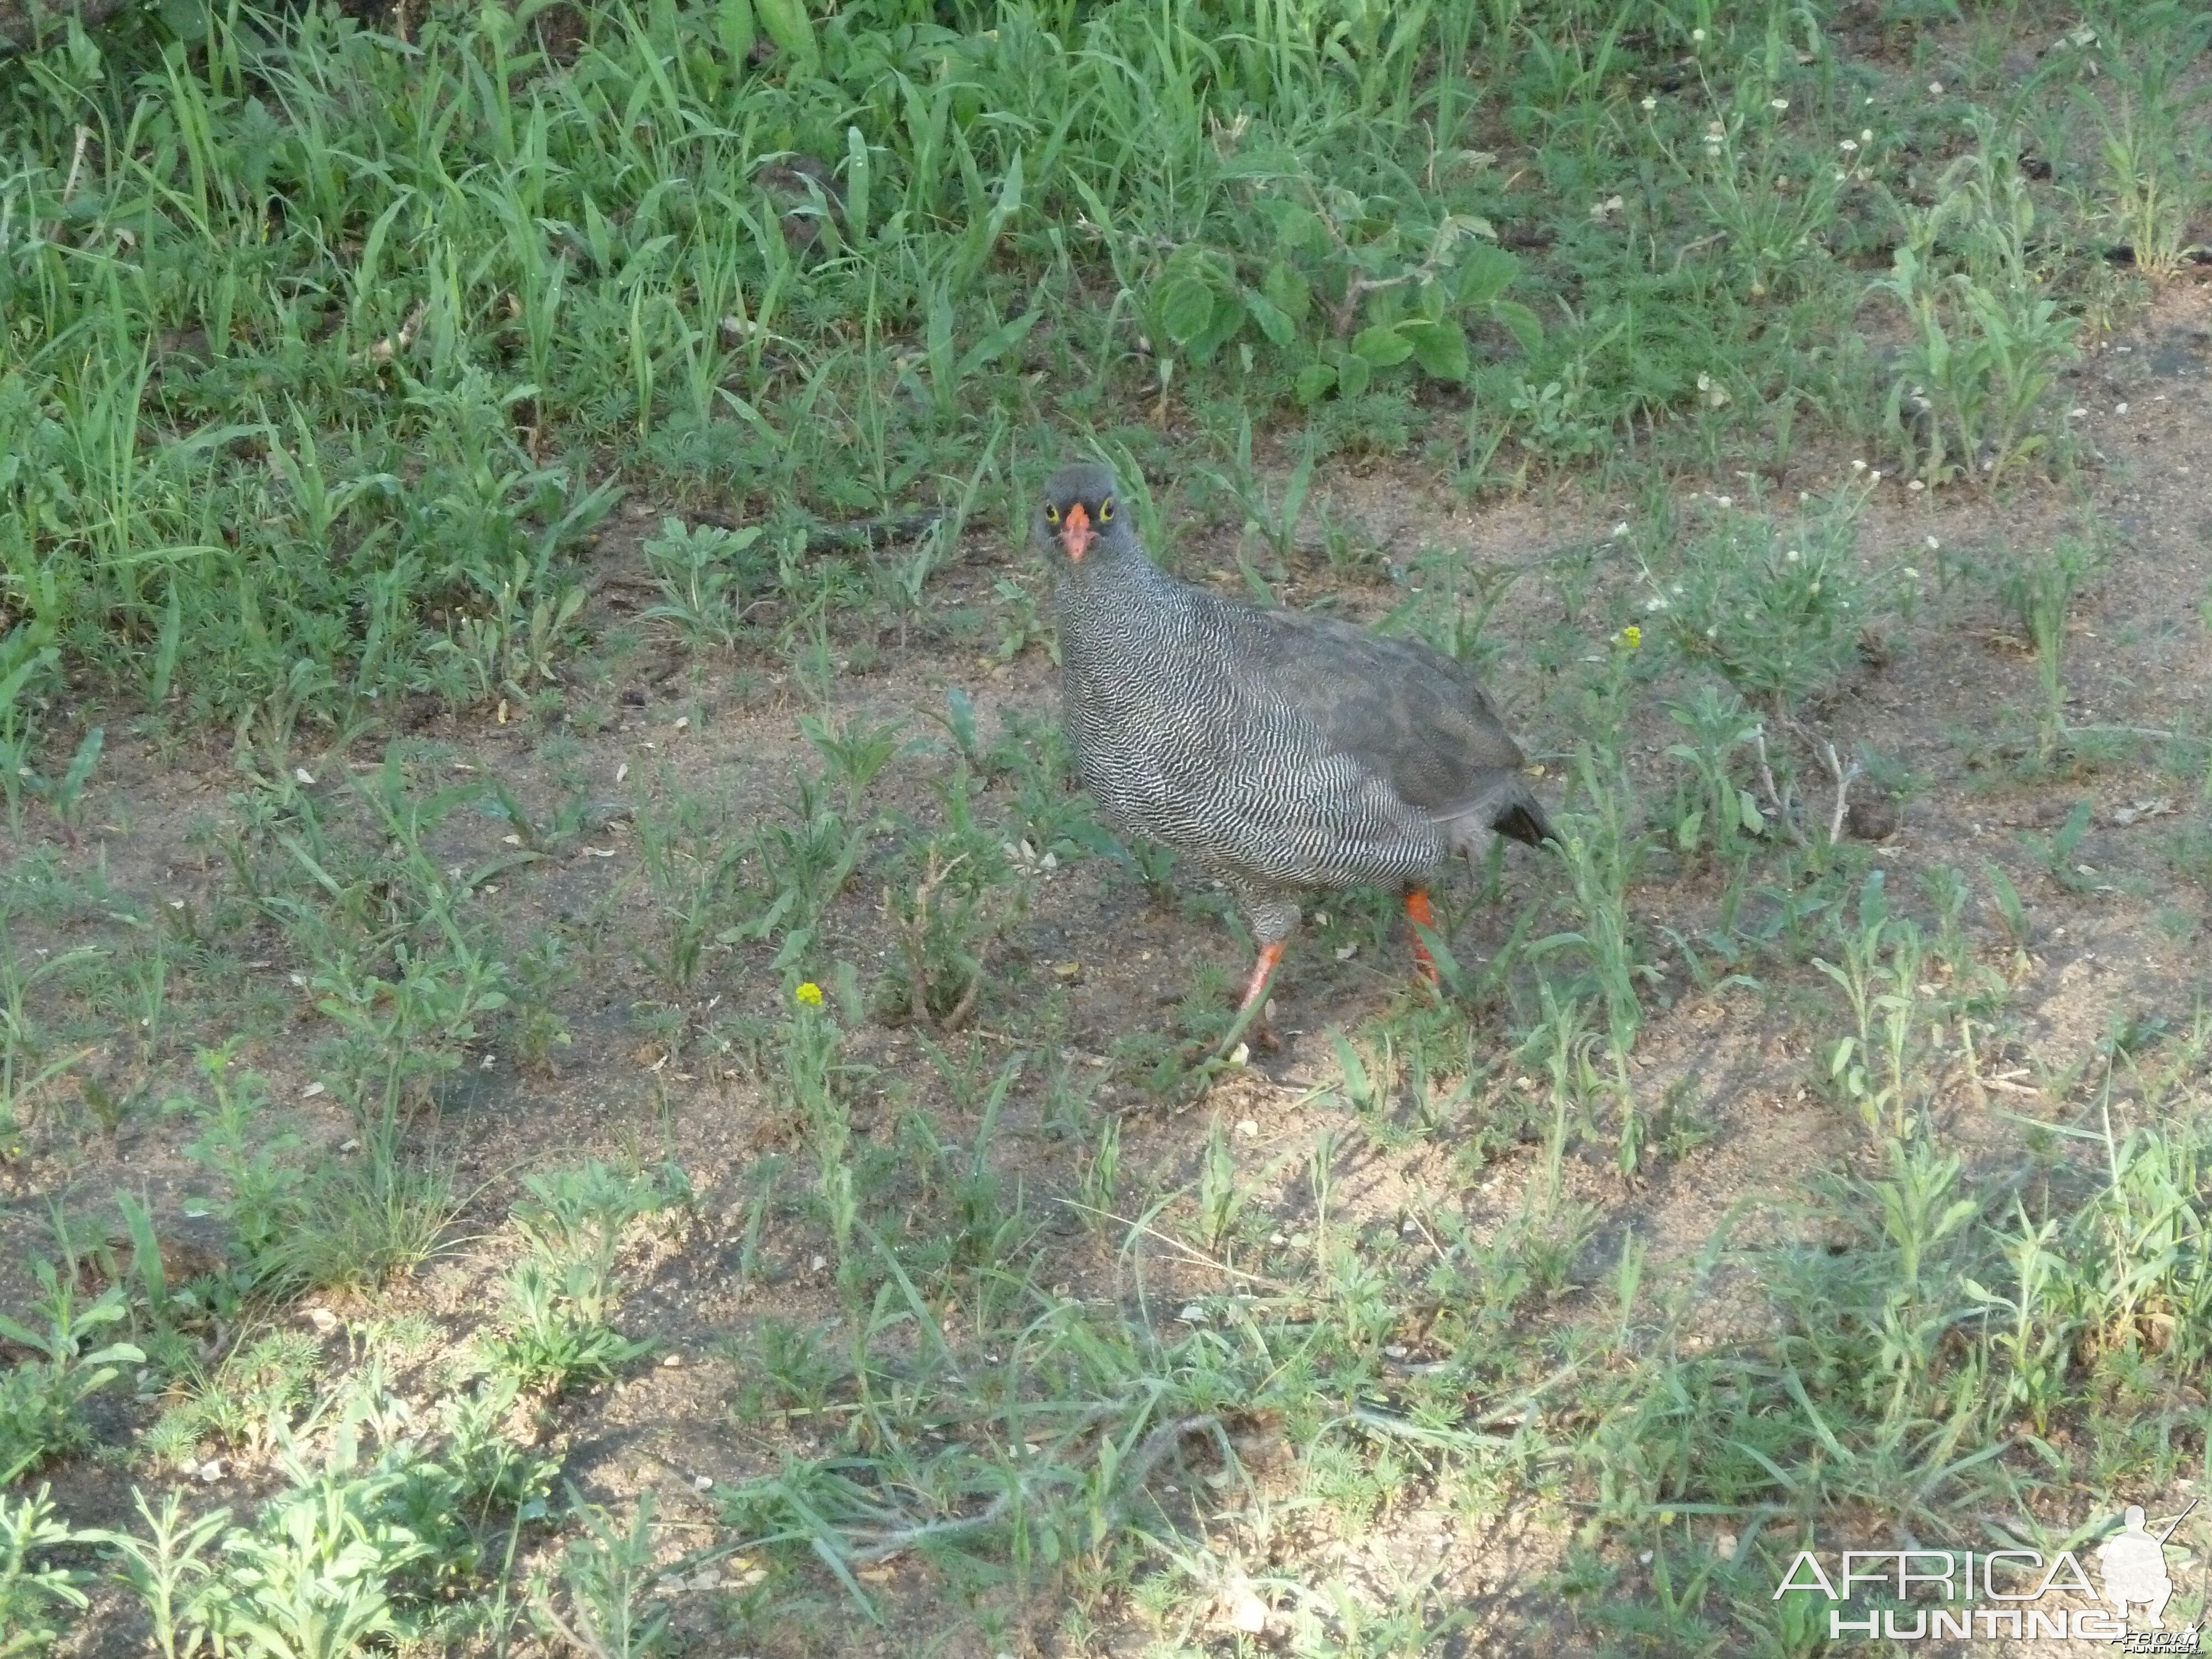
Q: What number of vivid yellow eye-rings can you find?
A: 2